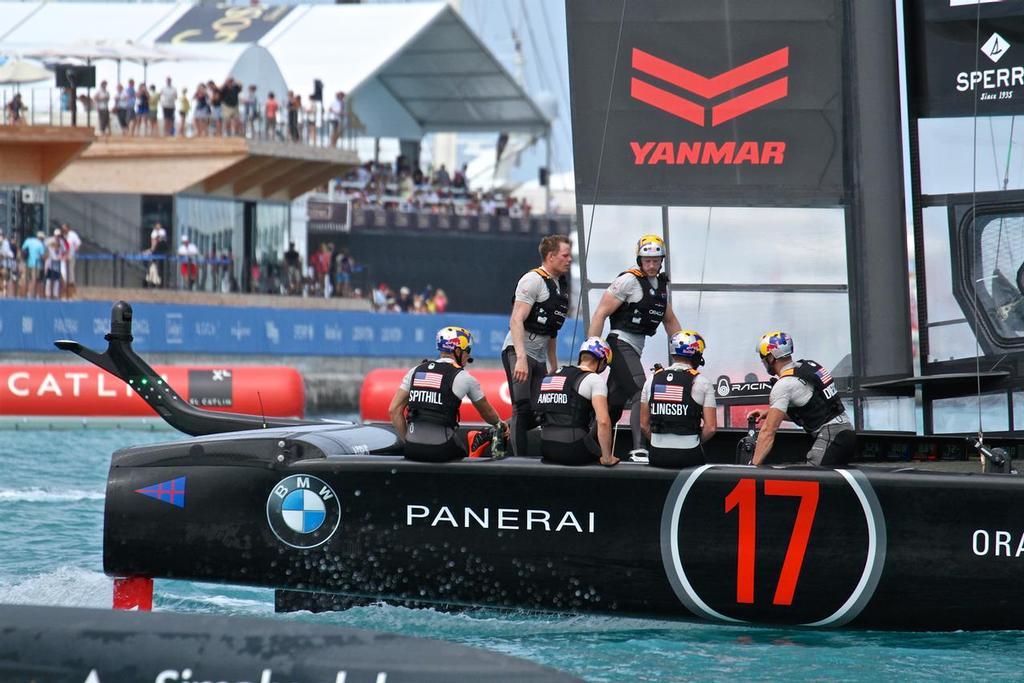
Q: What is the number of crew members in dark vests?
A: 6